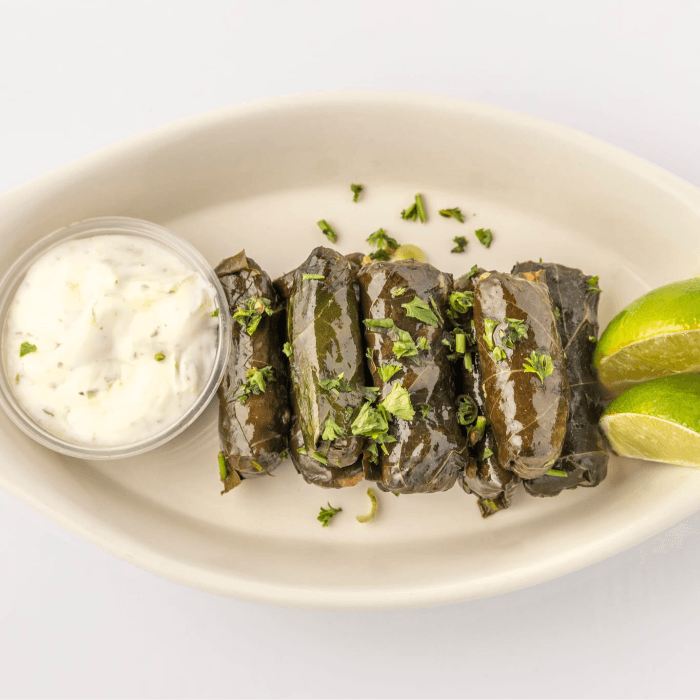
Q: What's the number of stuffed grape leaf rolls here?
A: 7